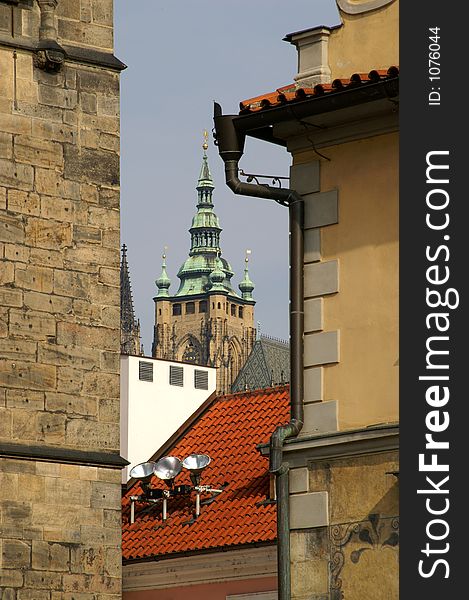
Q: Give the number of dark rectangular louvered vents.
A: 3